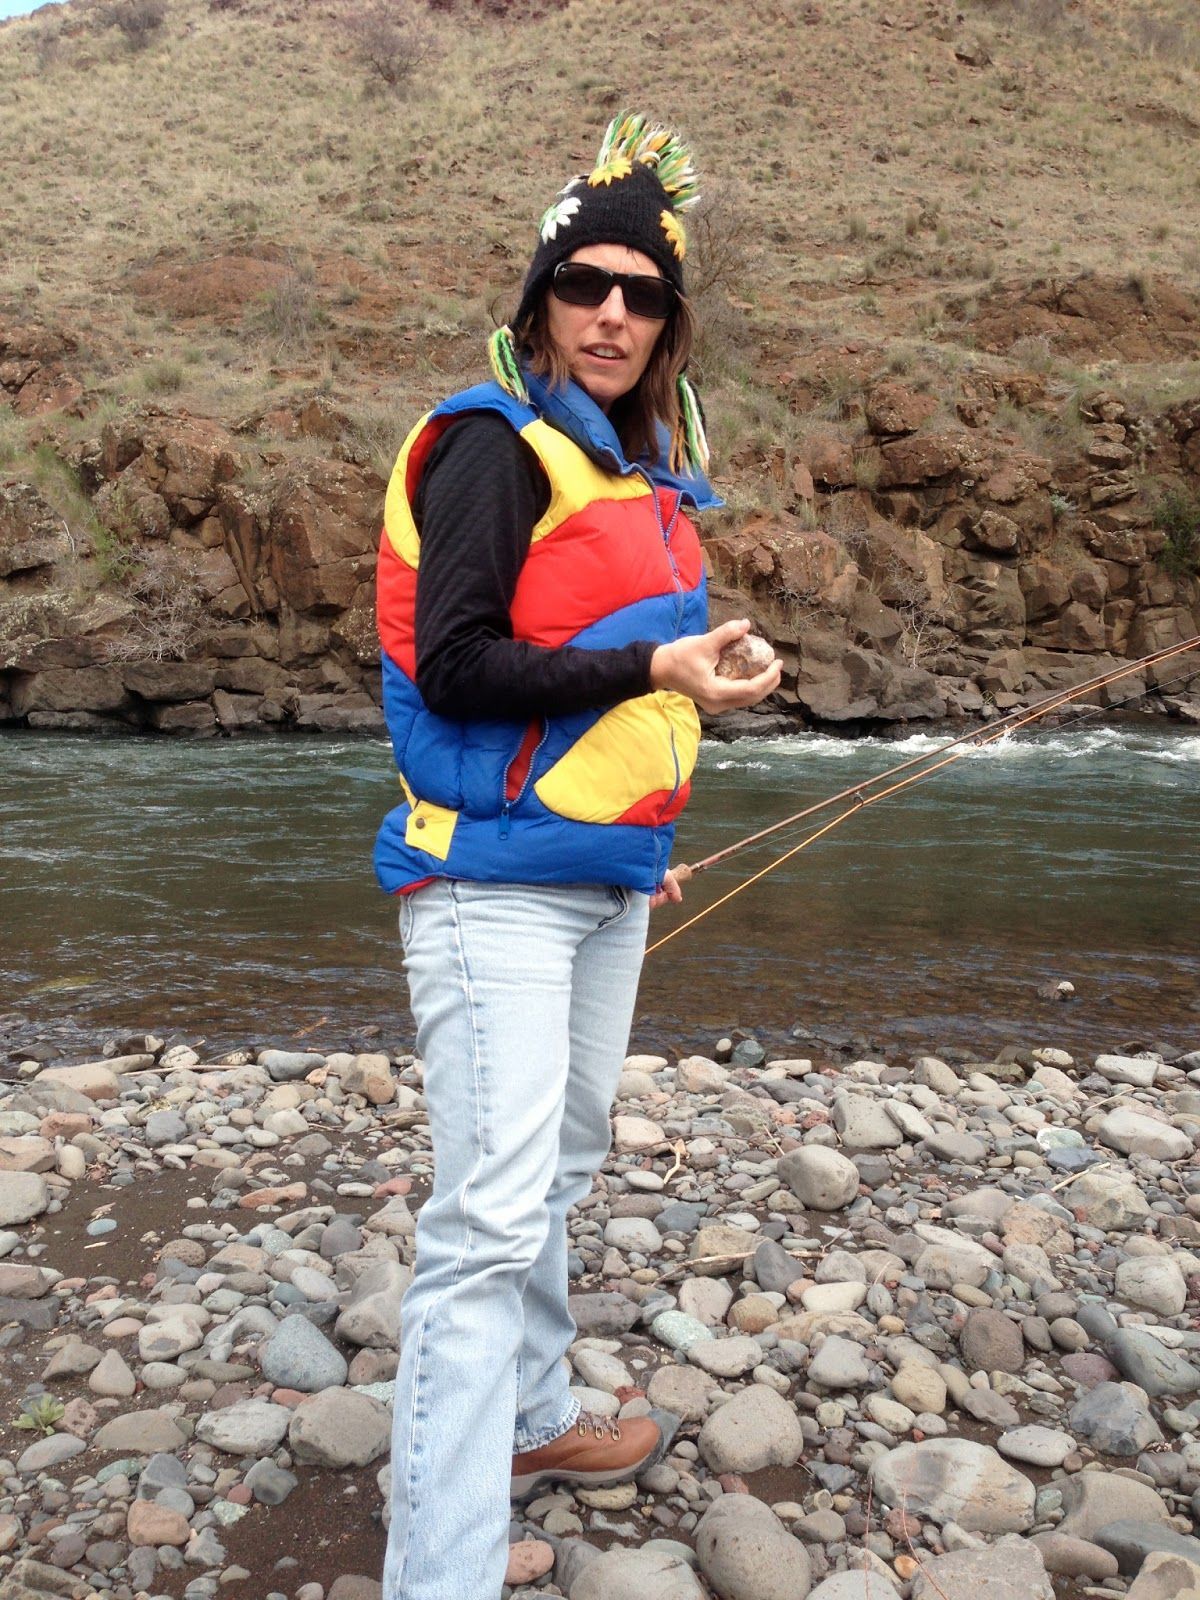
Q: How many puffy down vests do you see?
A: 1